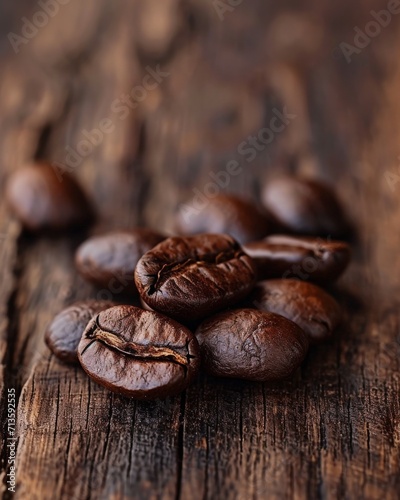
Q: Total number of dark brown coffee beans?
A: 10